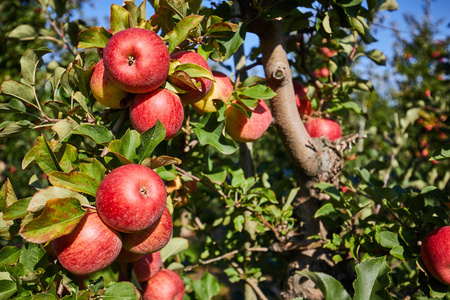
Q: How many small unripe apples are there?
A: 0